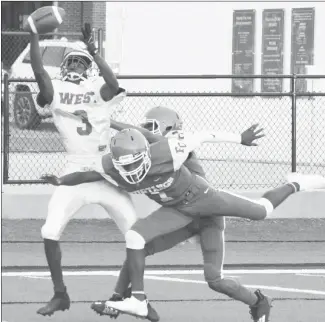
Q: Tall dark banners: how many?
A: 3